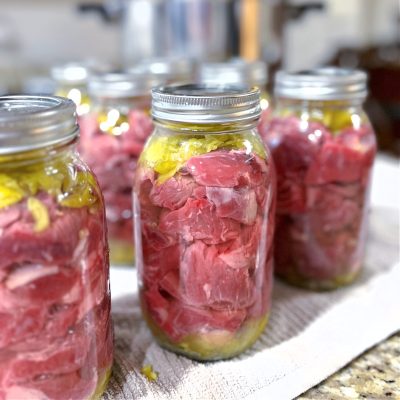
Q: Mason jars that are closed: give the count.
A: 7